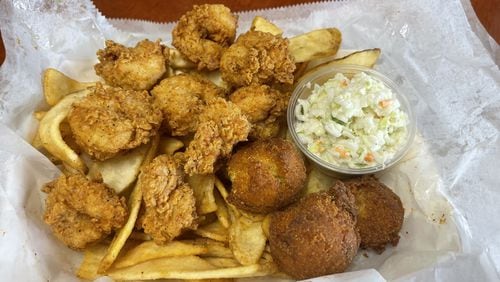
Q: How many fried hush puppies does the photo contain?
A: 3